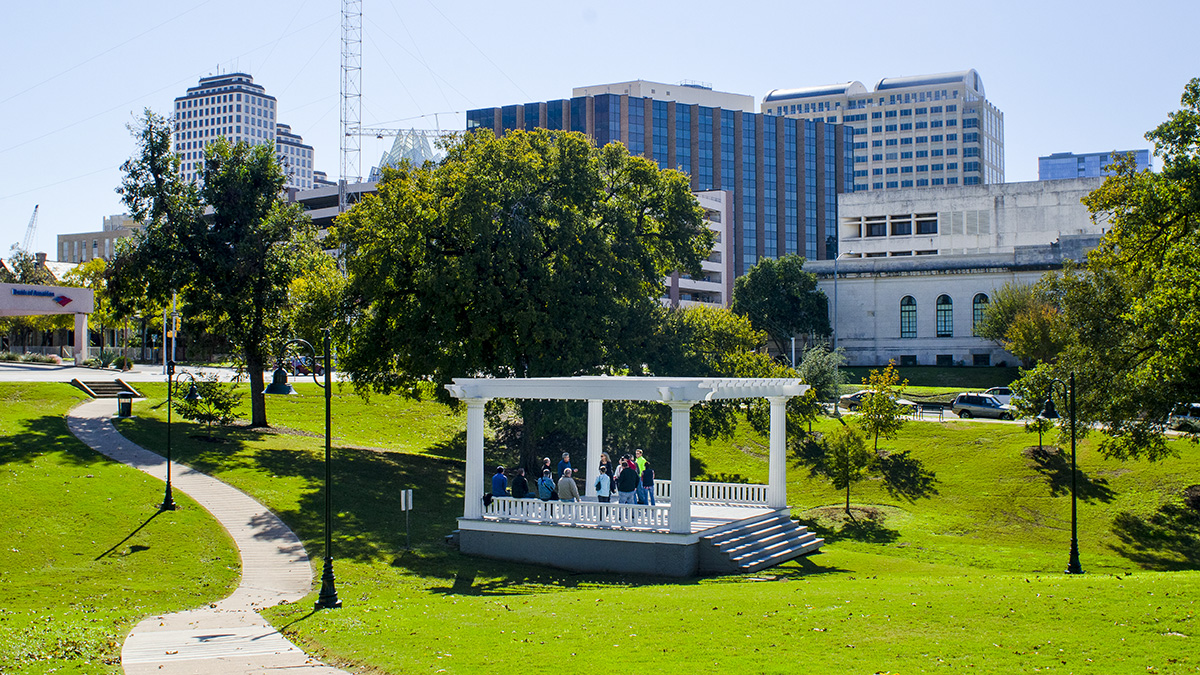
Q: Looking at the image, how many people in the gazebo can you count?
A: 14